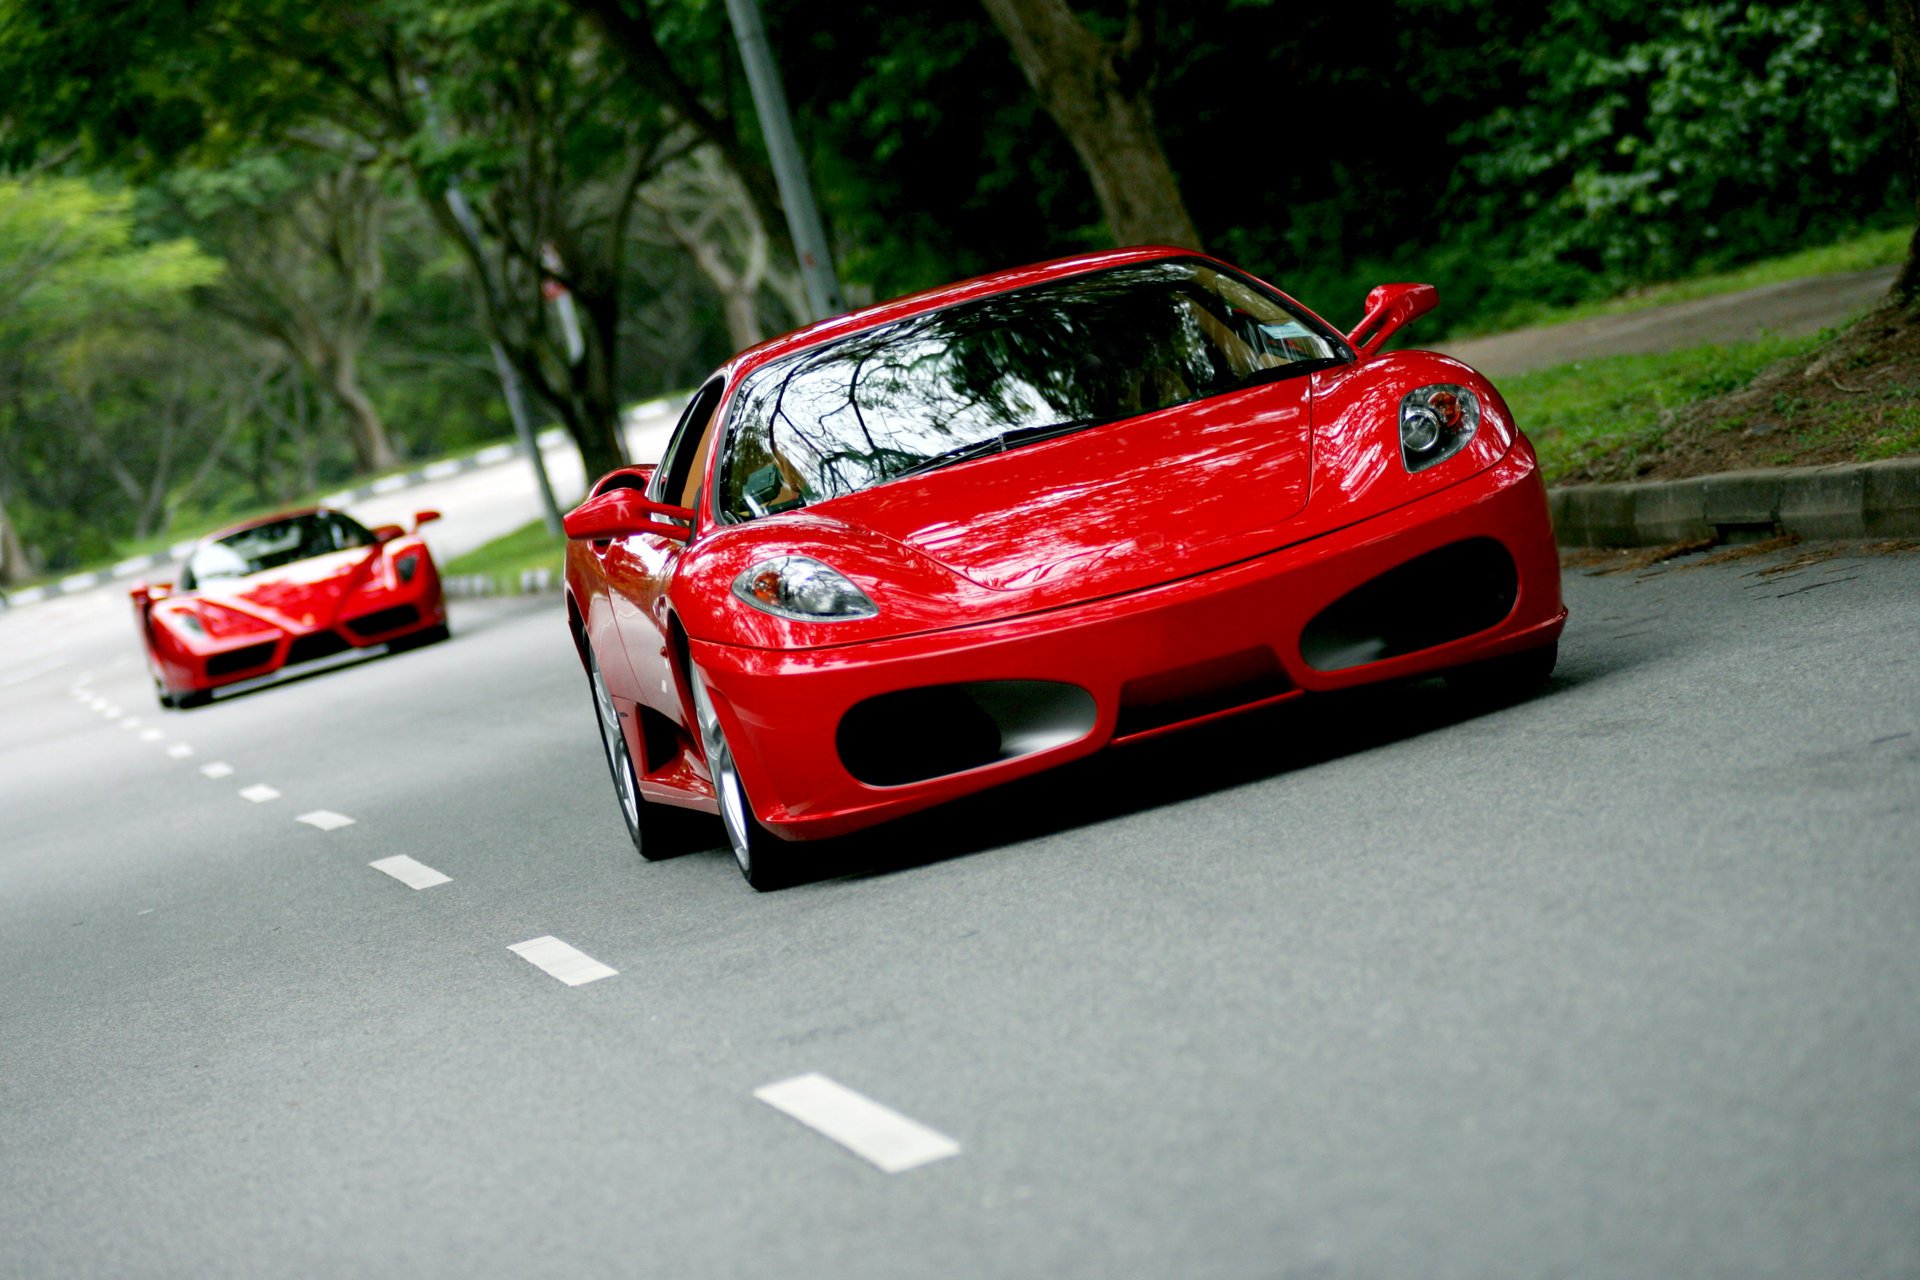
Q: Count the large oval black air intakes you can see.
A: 2